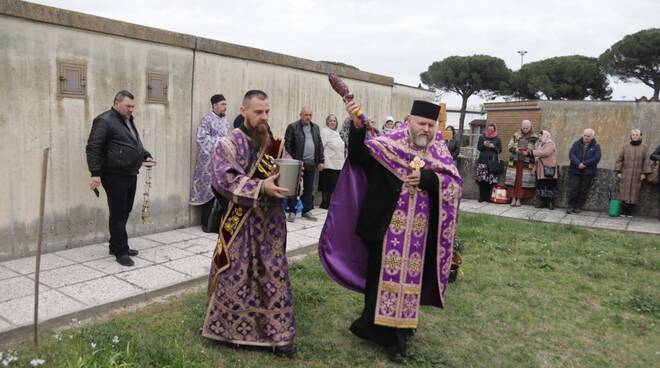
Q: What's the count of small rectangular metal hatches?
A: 2